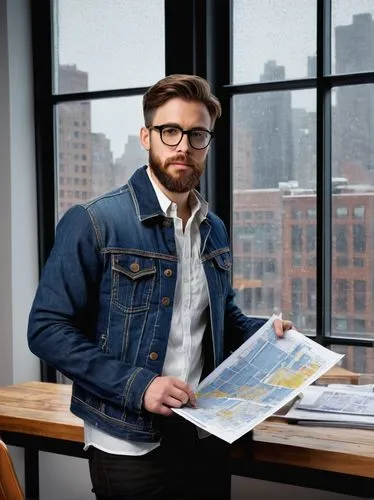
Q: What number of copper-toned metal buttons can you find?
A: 4